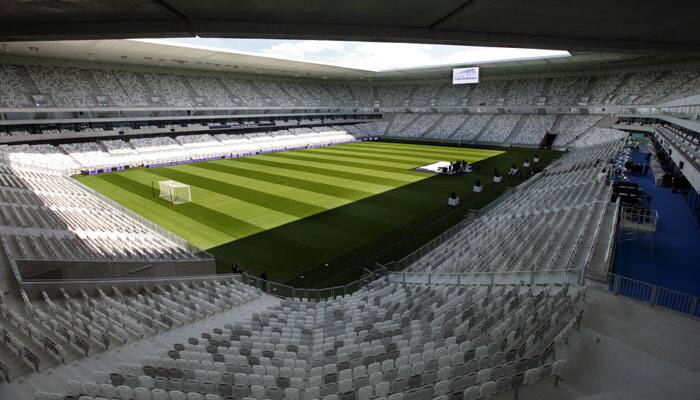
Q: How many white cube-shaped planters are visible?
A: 6